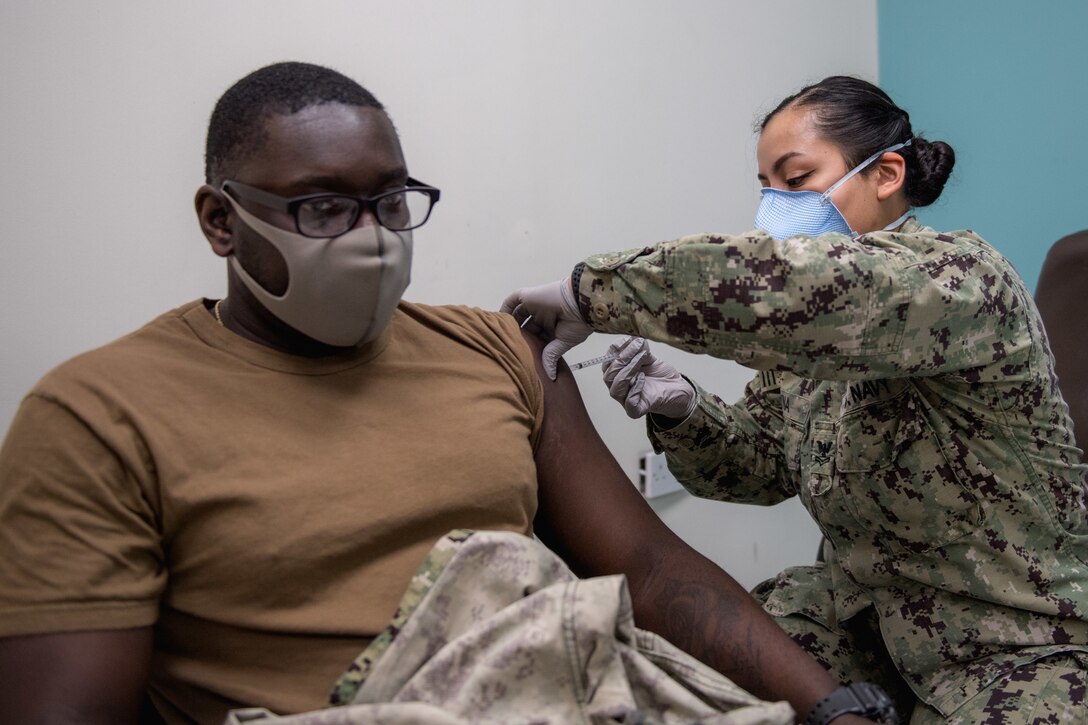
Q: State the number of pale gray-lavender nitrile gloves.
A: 2